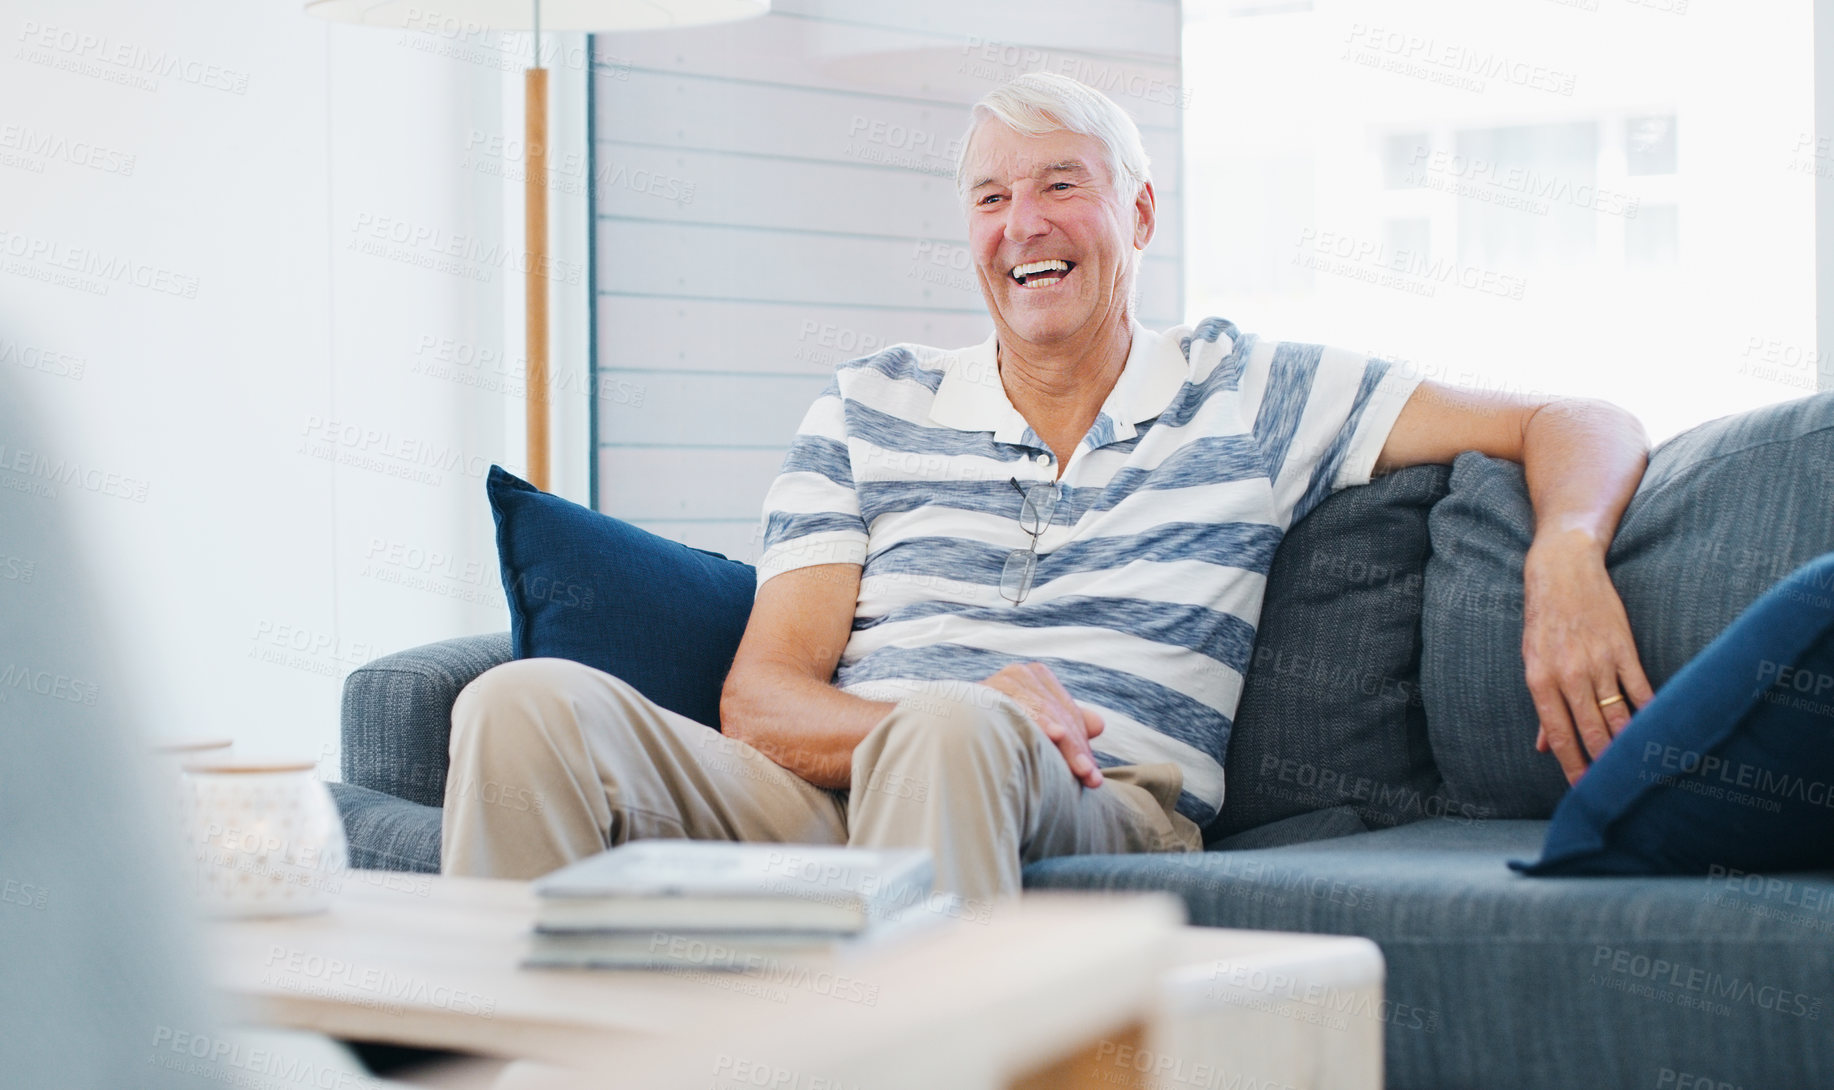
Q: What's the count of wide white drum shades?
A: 1